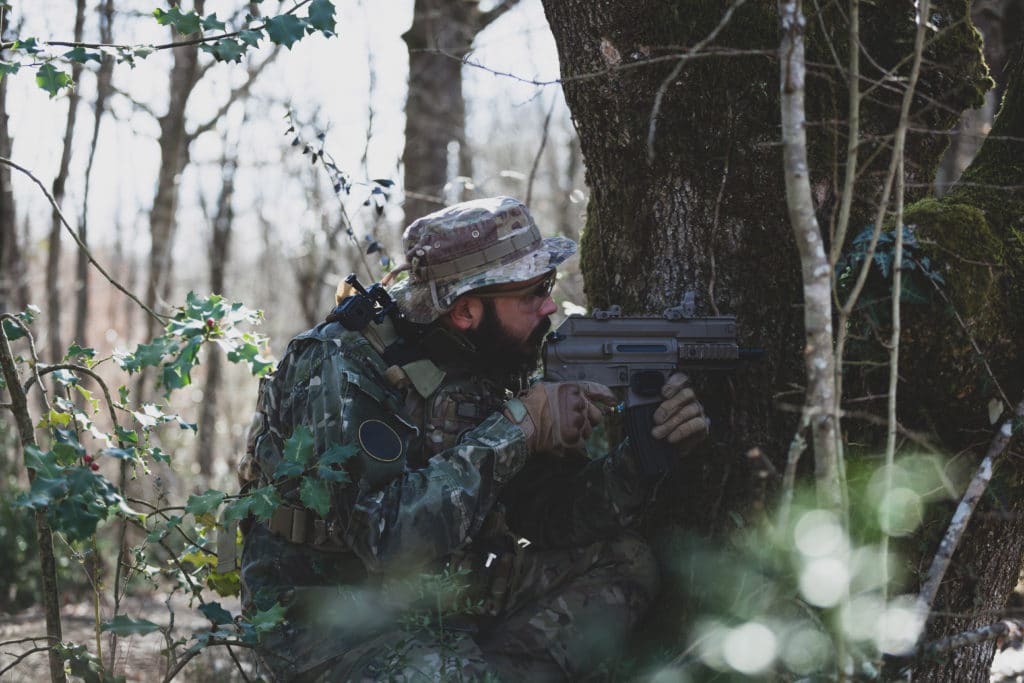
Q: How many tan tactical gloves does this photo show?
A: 2